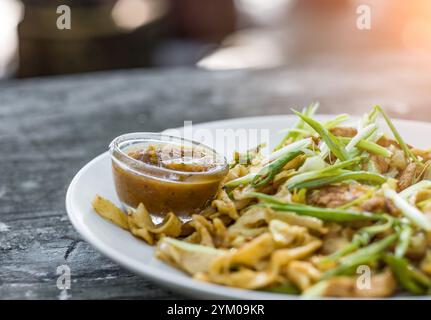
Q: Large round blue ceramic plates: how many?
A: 0